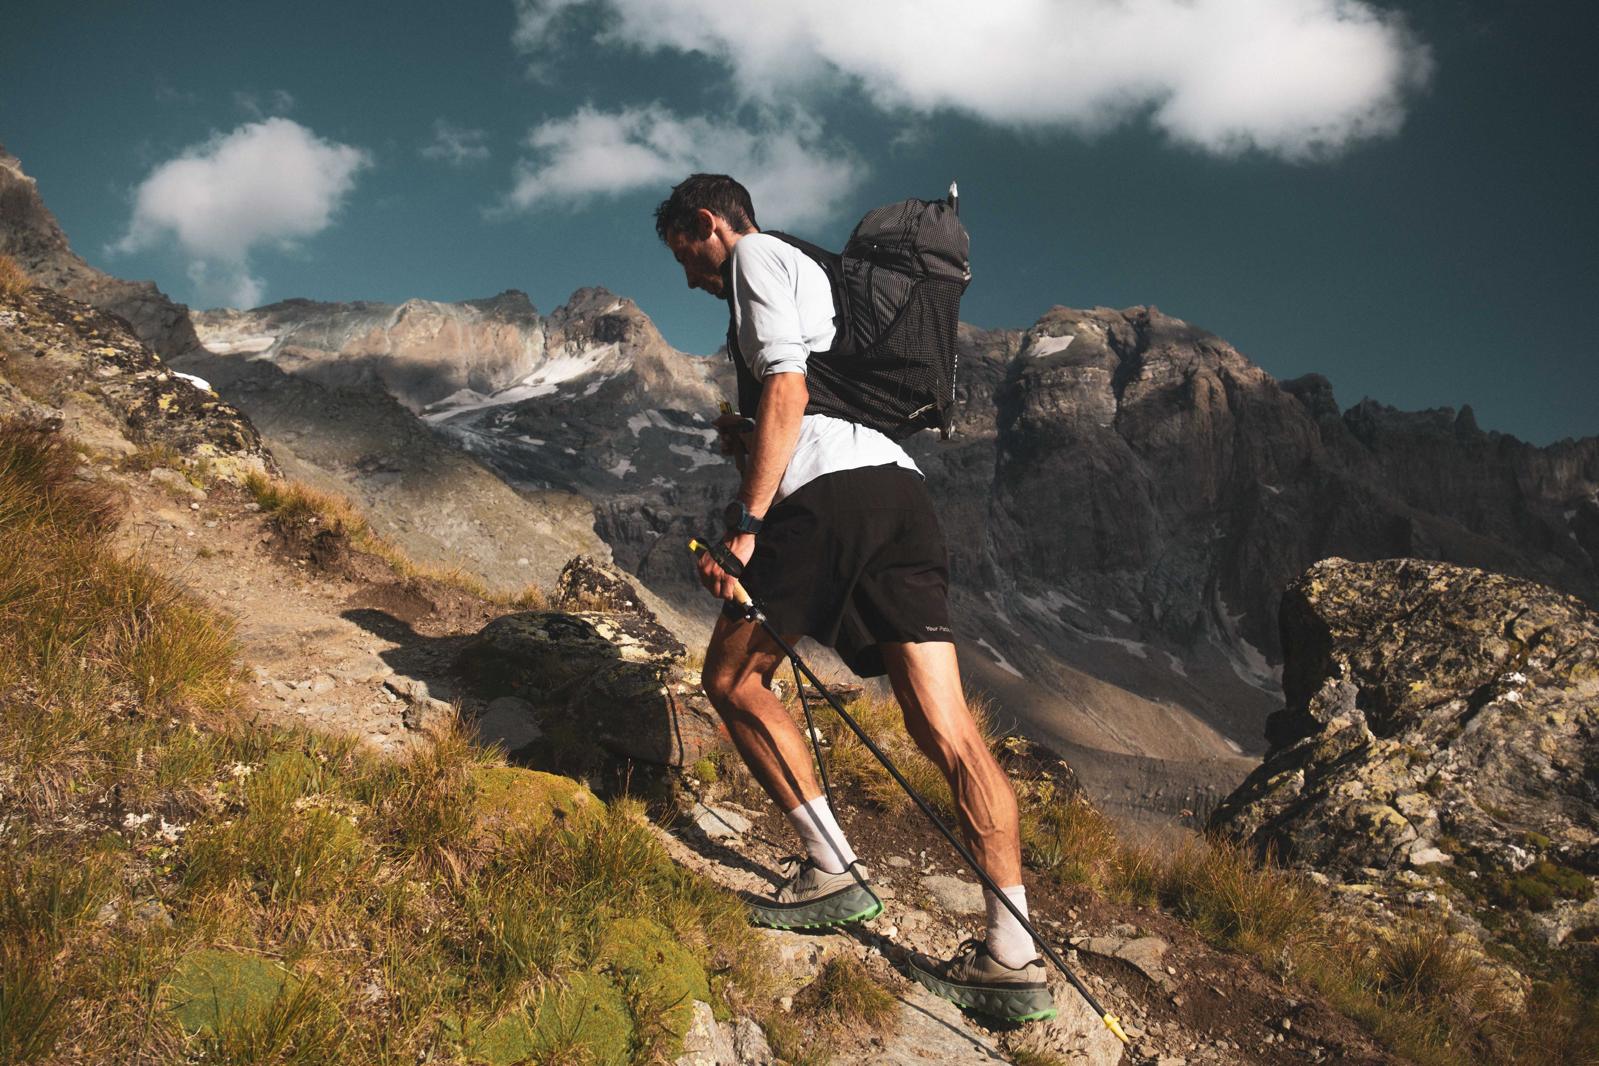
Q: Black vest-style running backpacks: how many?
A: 1